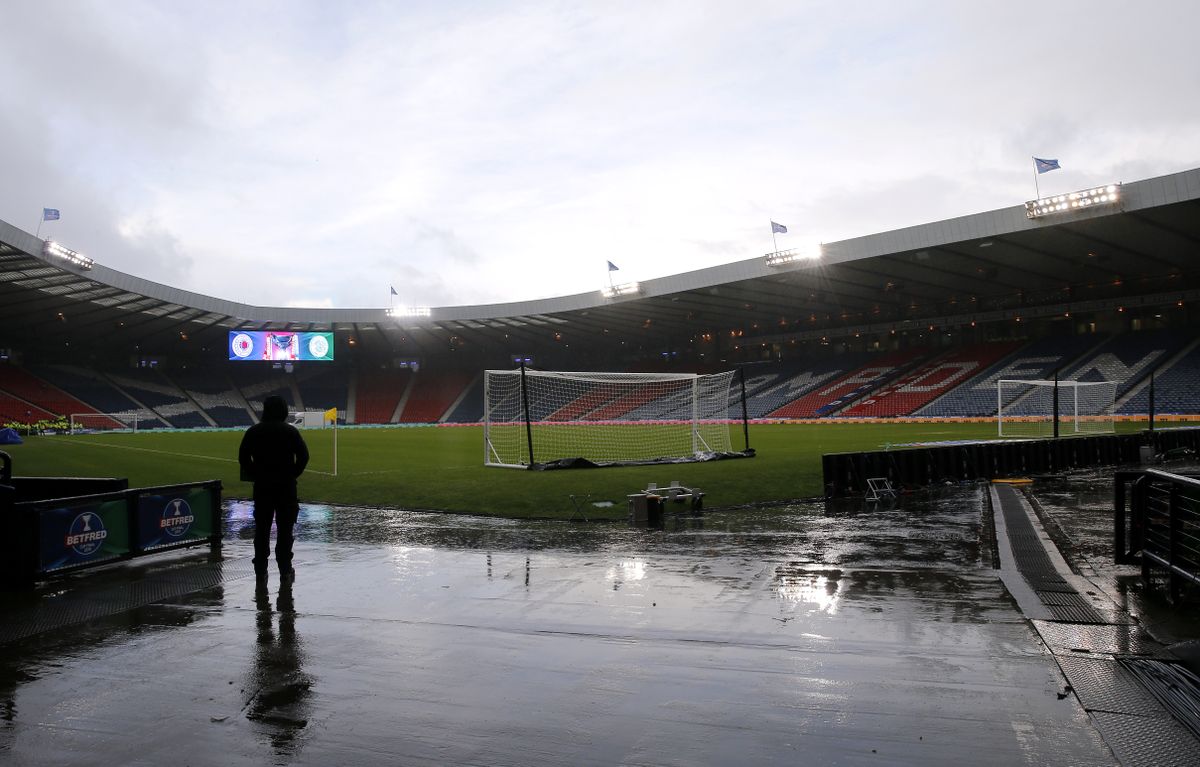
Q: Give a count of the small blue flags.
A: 5